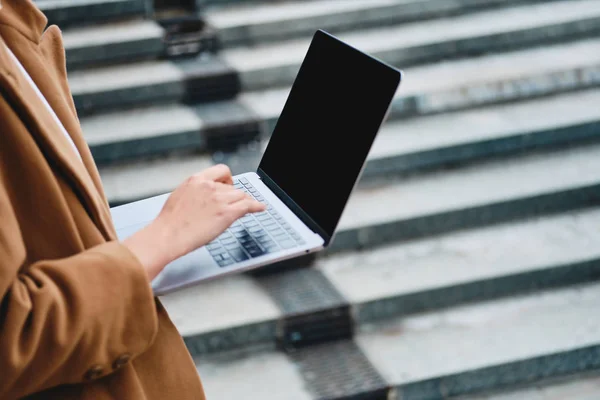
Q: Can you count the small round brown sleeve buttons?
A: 2